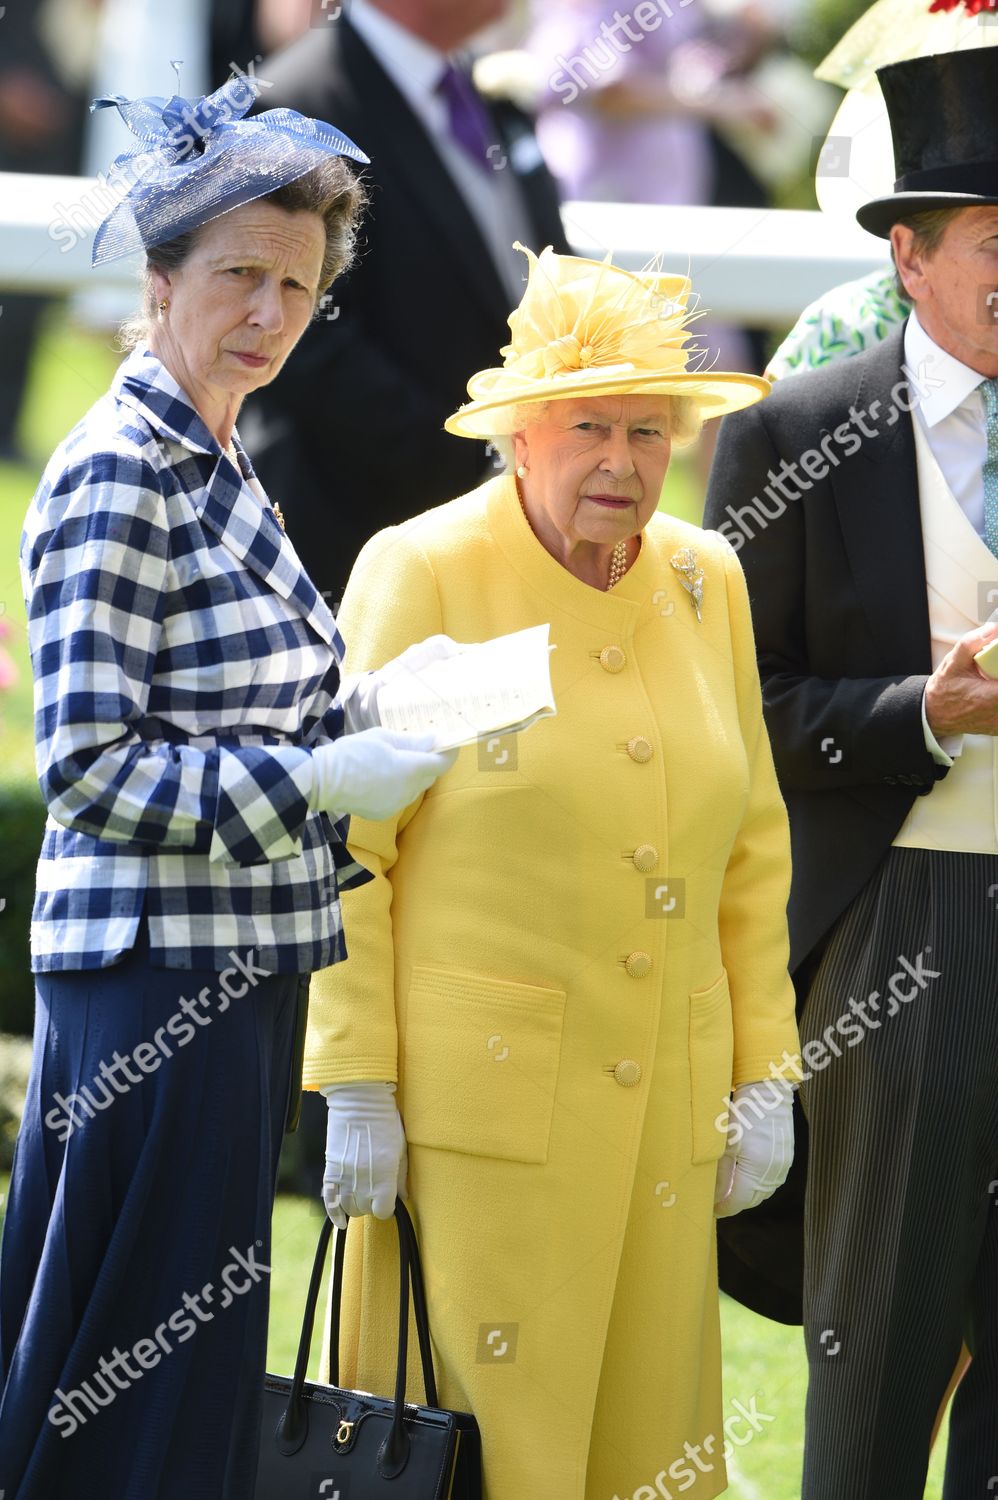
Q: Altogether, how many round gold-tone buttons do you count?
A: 5